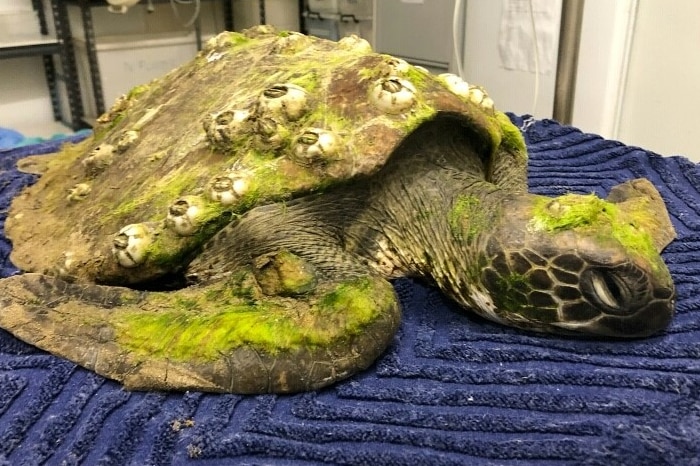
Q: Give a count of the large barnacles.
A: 8